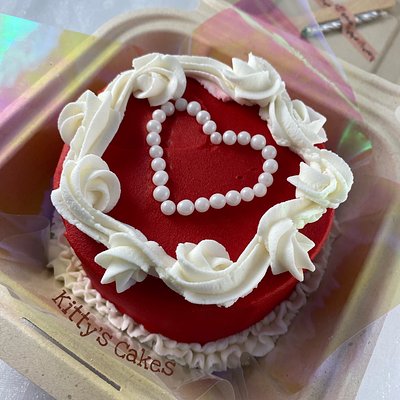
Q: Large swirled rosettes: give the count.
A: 9